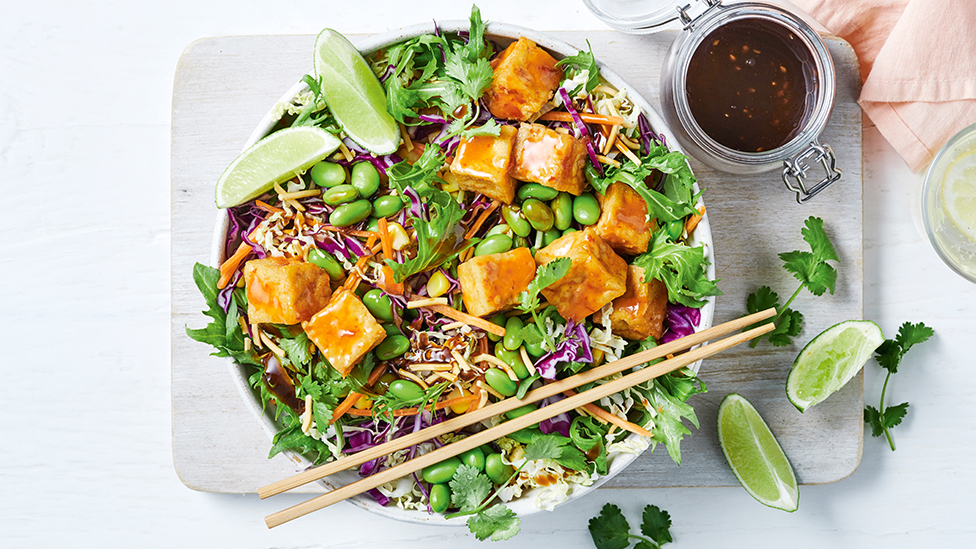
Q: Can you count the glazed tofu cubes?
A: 9